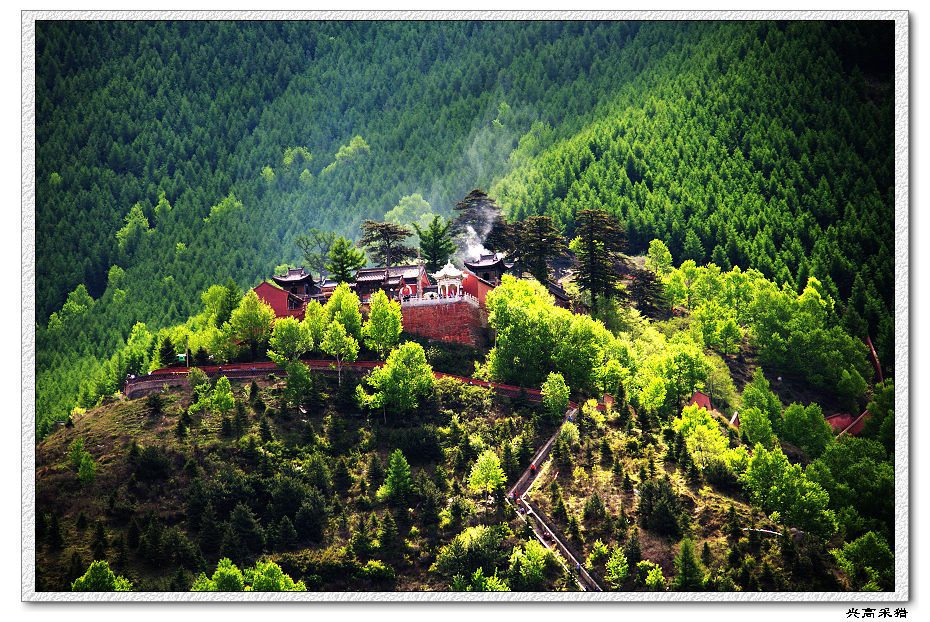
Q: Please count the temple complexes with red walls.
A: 1